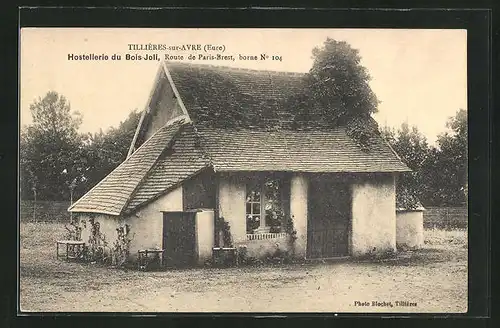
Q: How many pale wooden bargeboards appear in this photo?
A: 2